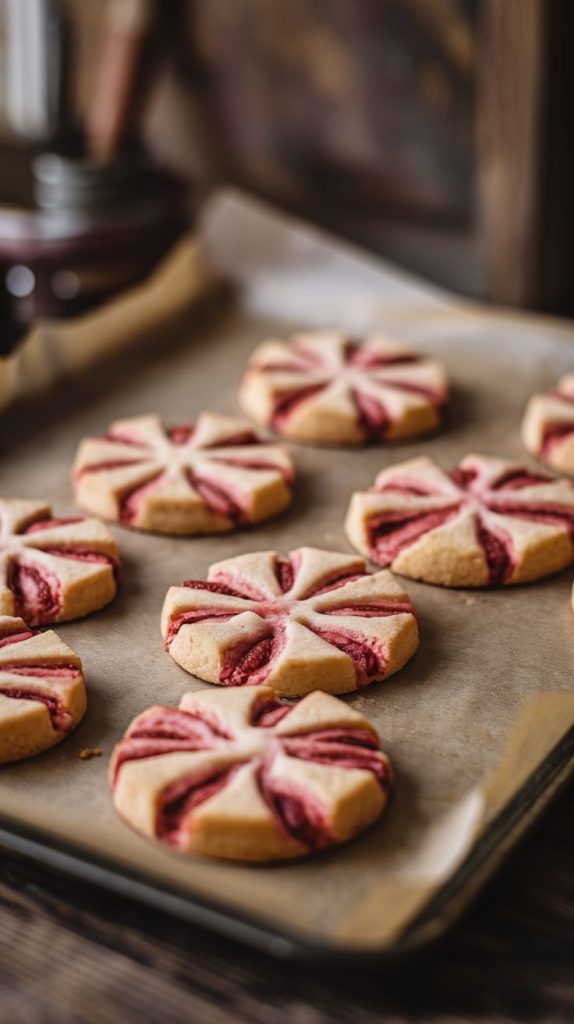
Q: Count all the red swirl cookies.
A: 8